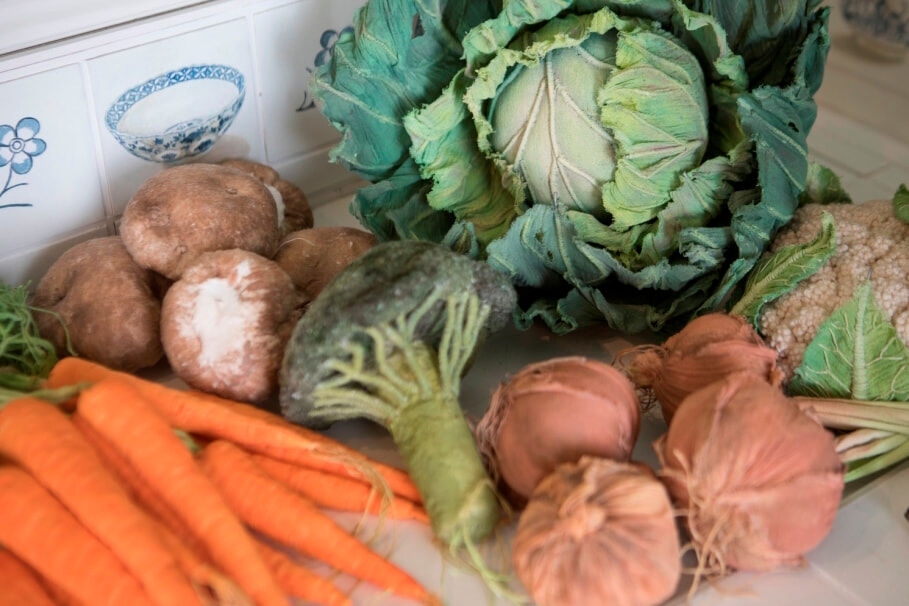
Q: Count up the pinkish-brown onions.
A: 4